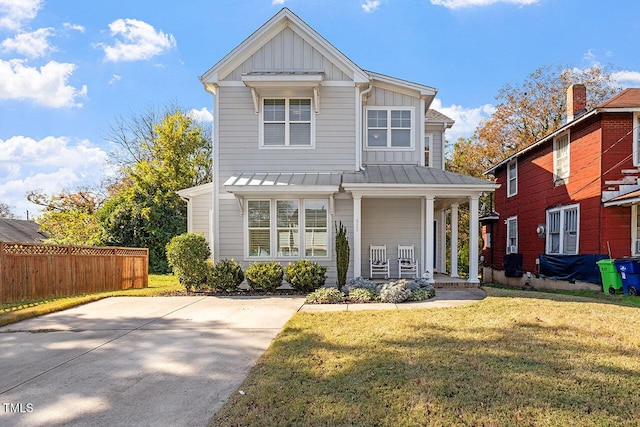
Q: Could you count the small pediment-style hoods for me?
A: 1